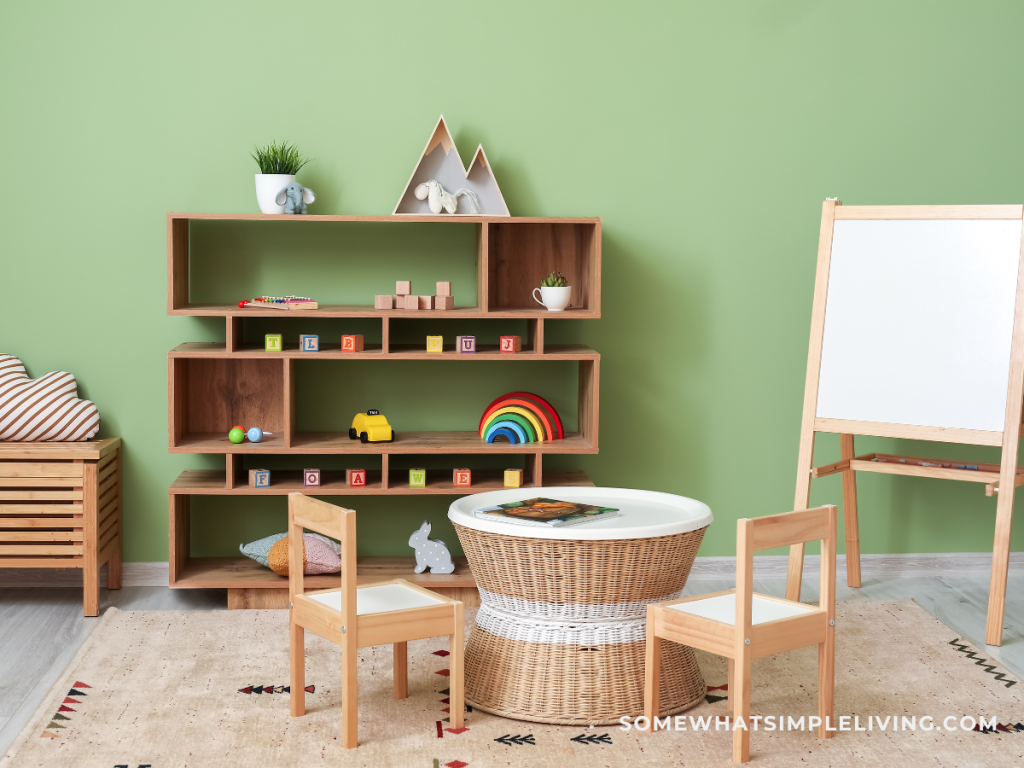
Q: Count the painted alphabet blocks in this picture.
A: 12